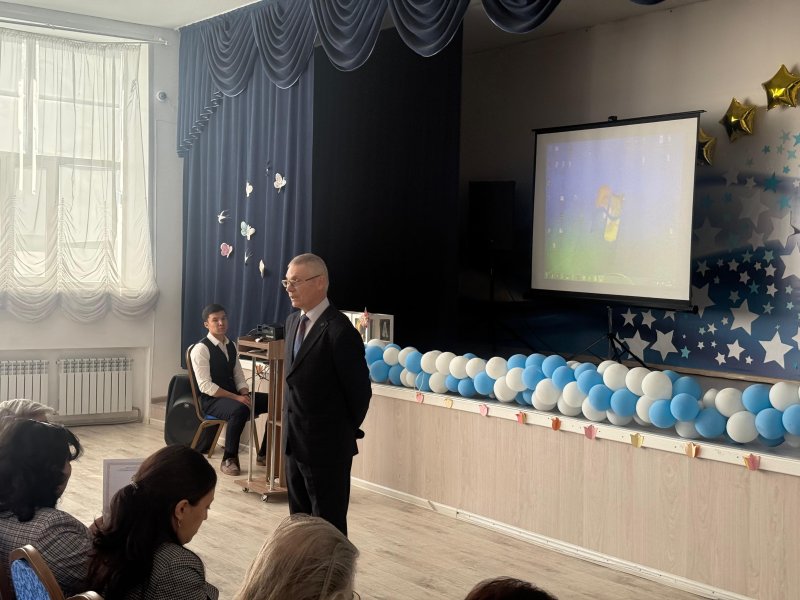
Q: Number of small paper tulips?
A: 9